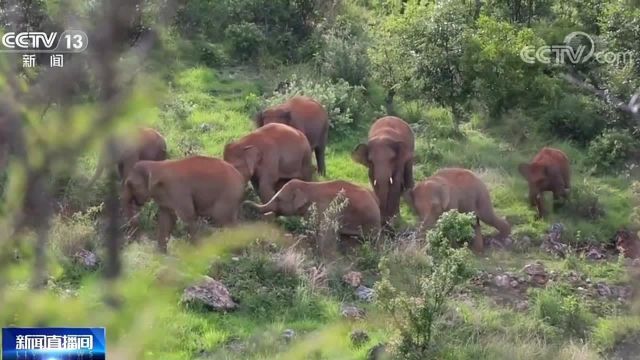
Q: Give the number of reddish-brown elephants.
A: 8